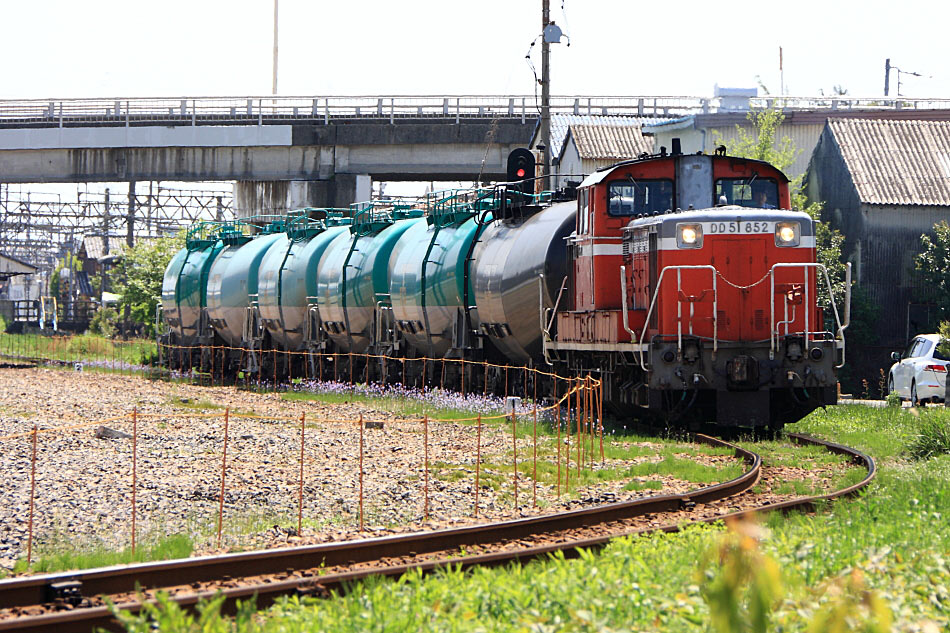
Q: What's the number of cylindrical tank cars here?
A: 6